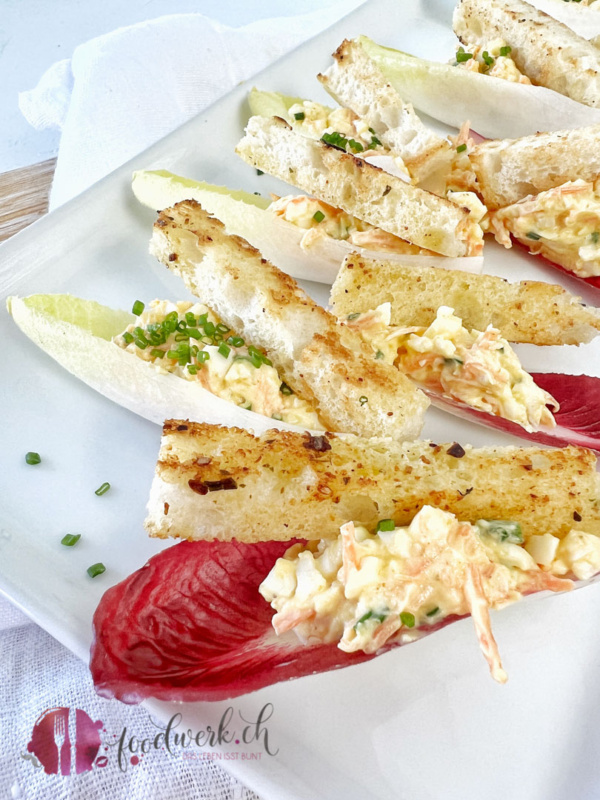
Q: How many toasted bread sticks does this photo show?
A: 7